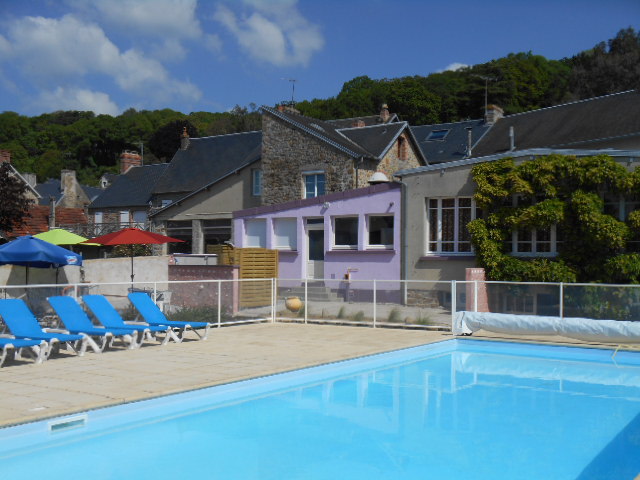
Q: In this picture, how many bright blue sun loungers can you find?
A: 5